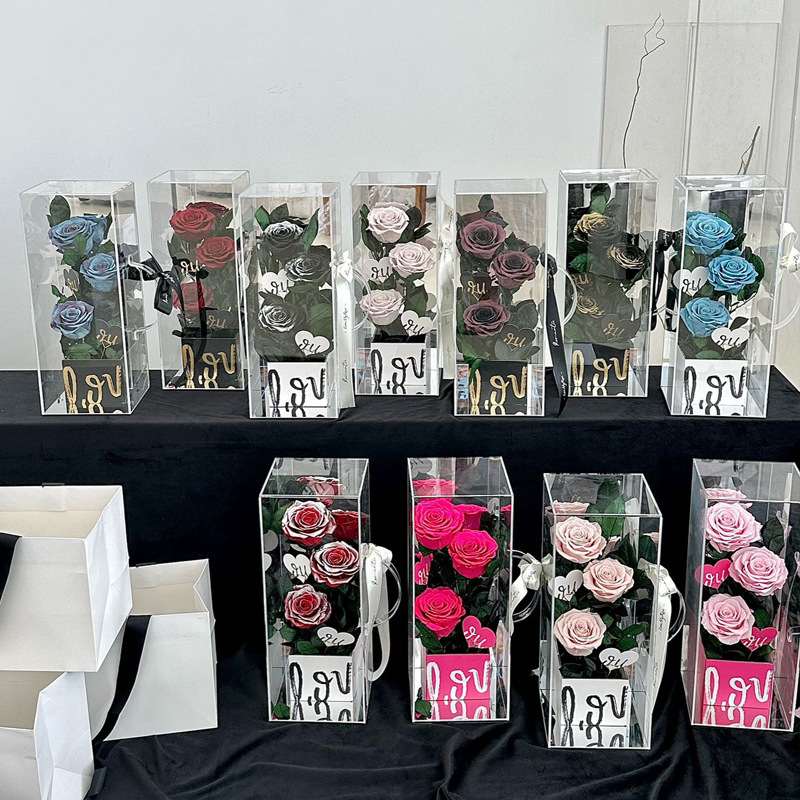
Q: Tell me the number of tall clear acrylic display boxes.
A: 11